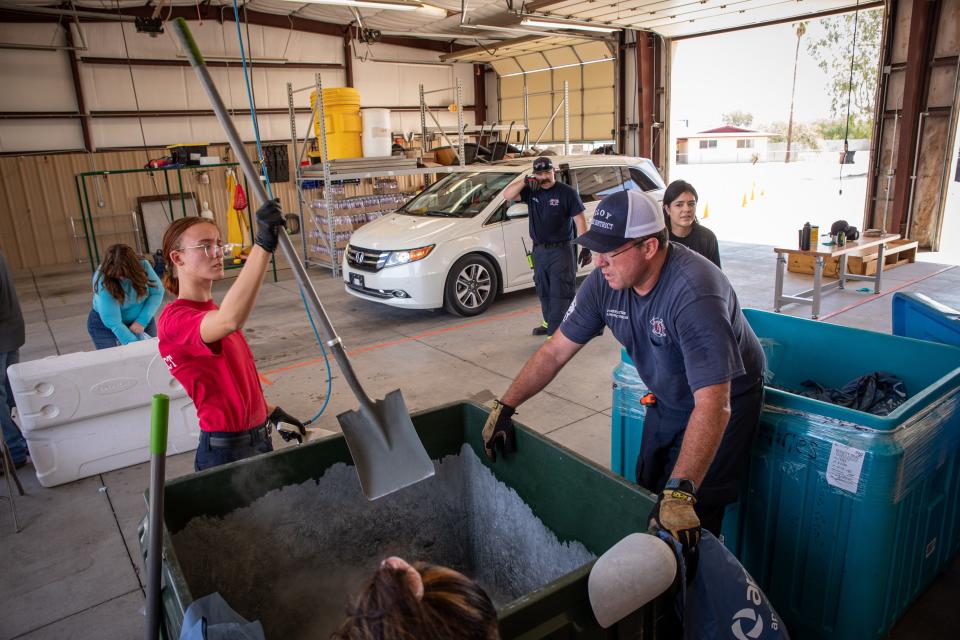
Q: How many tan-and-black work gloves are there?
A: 2